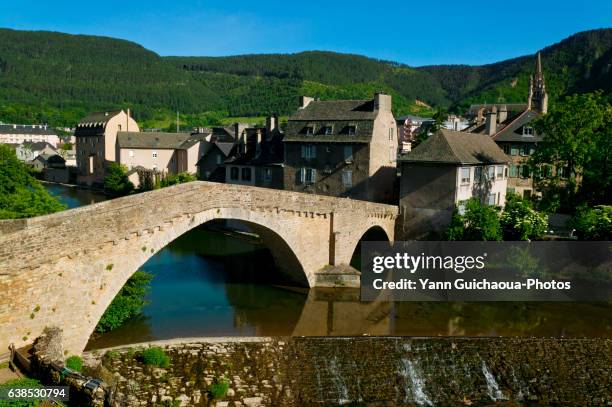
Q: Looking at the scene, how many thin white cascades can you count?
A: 3